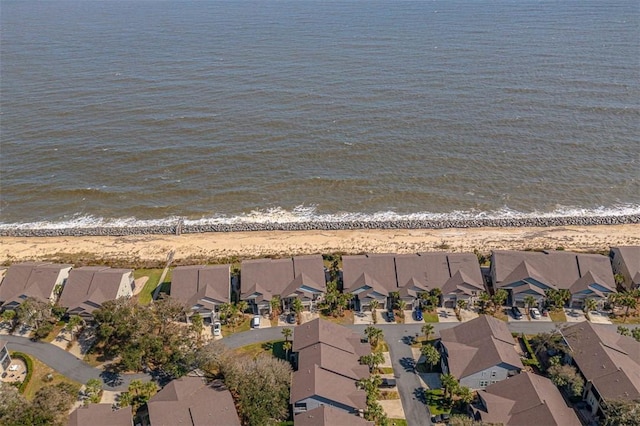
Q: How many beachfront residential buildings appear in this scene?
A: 7